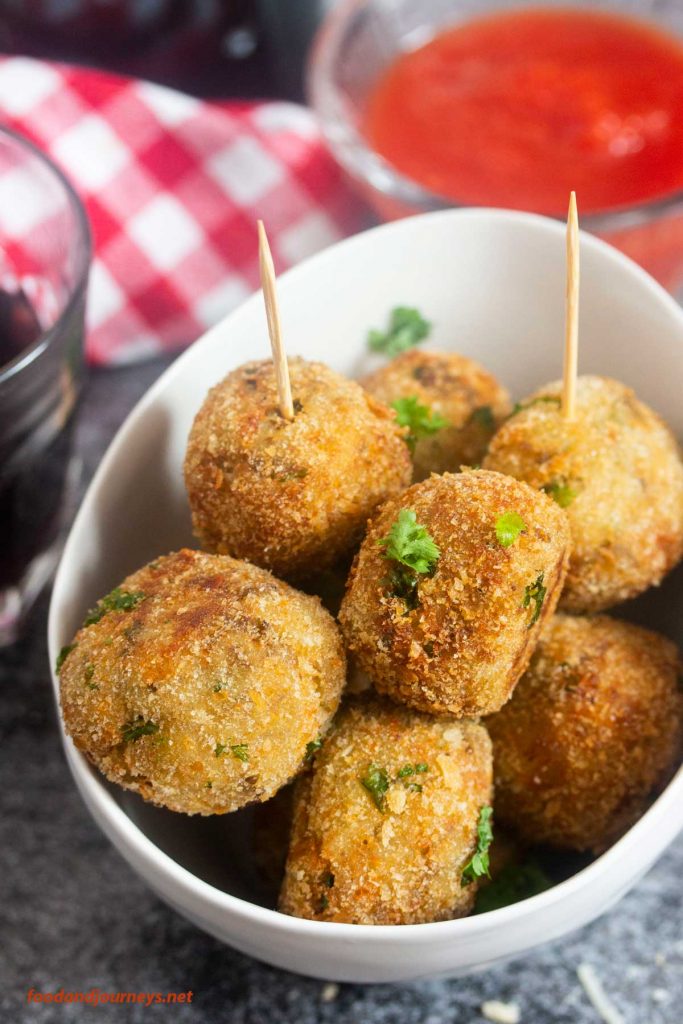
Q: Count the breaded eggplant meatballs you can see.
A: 7